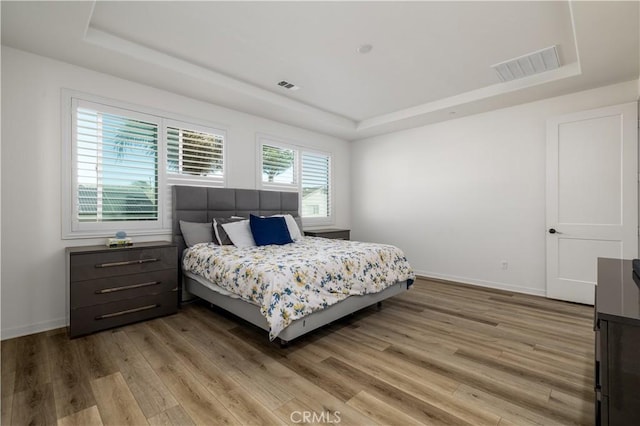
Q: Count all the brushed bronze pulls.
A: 3